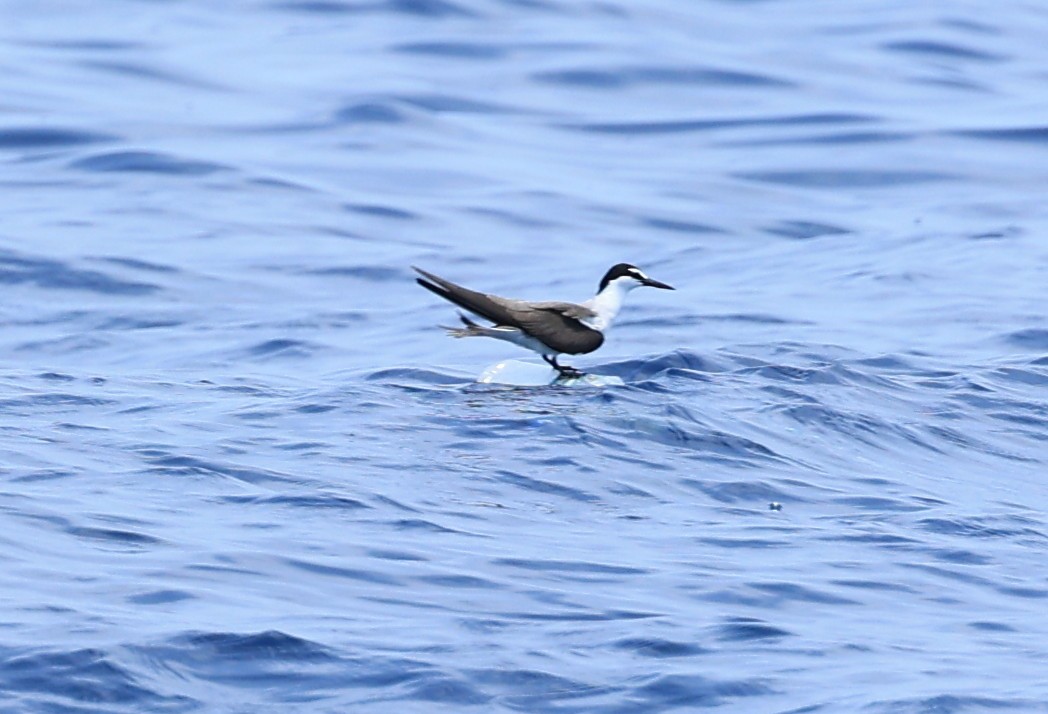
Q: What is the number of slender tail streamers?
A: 2